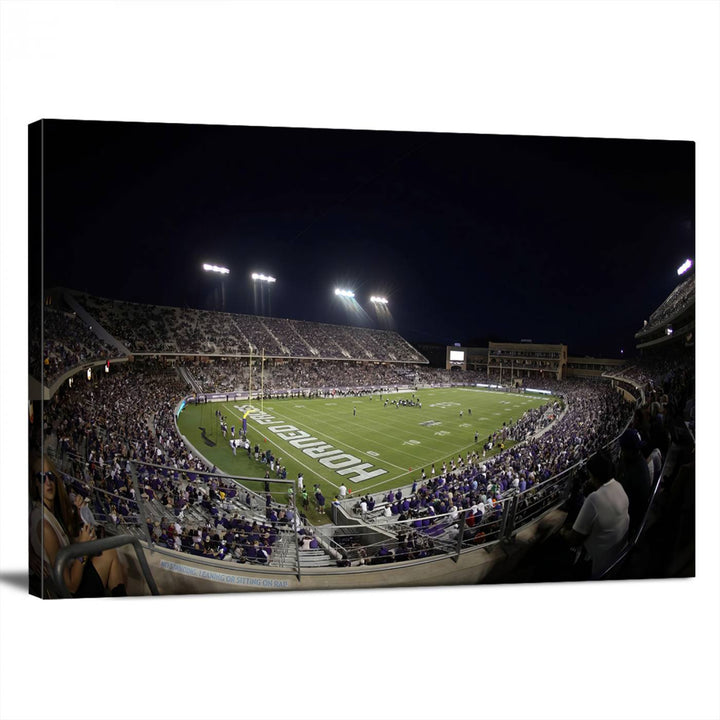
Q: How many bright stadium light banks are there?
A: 5